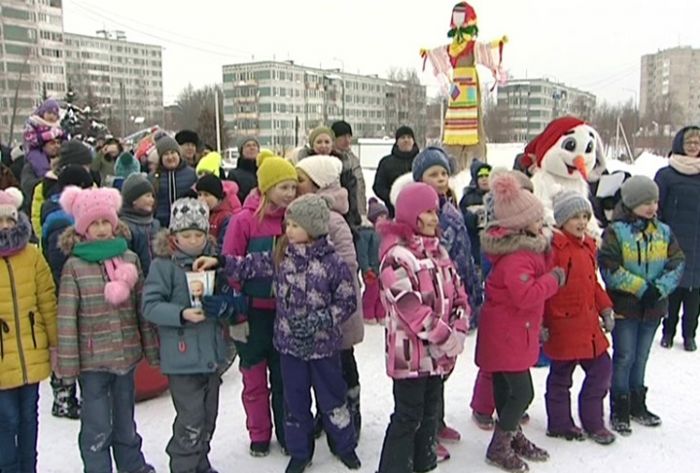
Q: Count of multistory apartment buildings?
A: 5